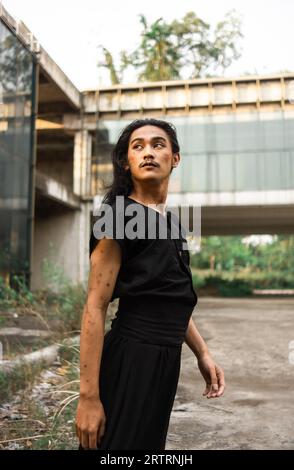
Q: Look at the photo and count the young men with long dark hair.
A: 1